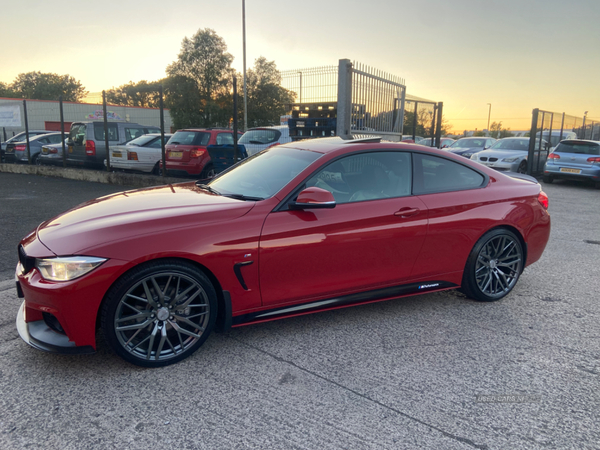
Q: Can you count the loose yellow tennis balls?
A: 0